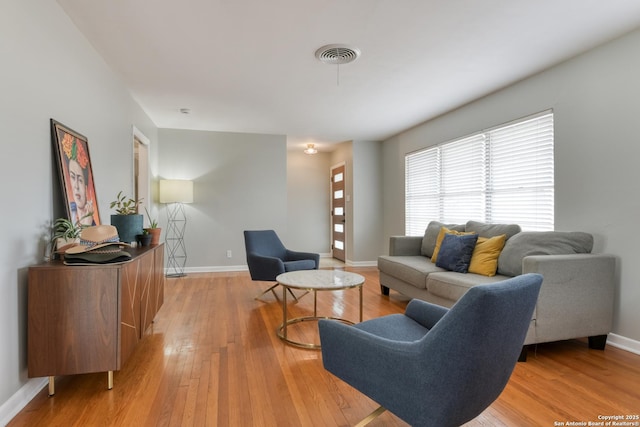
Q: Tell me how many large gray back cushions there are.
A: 3